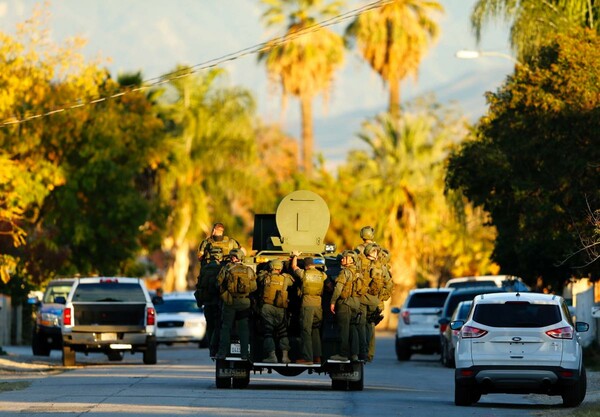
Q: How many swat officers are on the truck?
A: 9